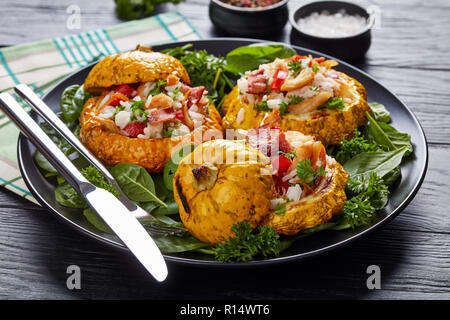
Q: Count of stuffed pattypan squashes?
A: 3